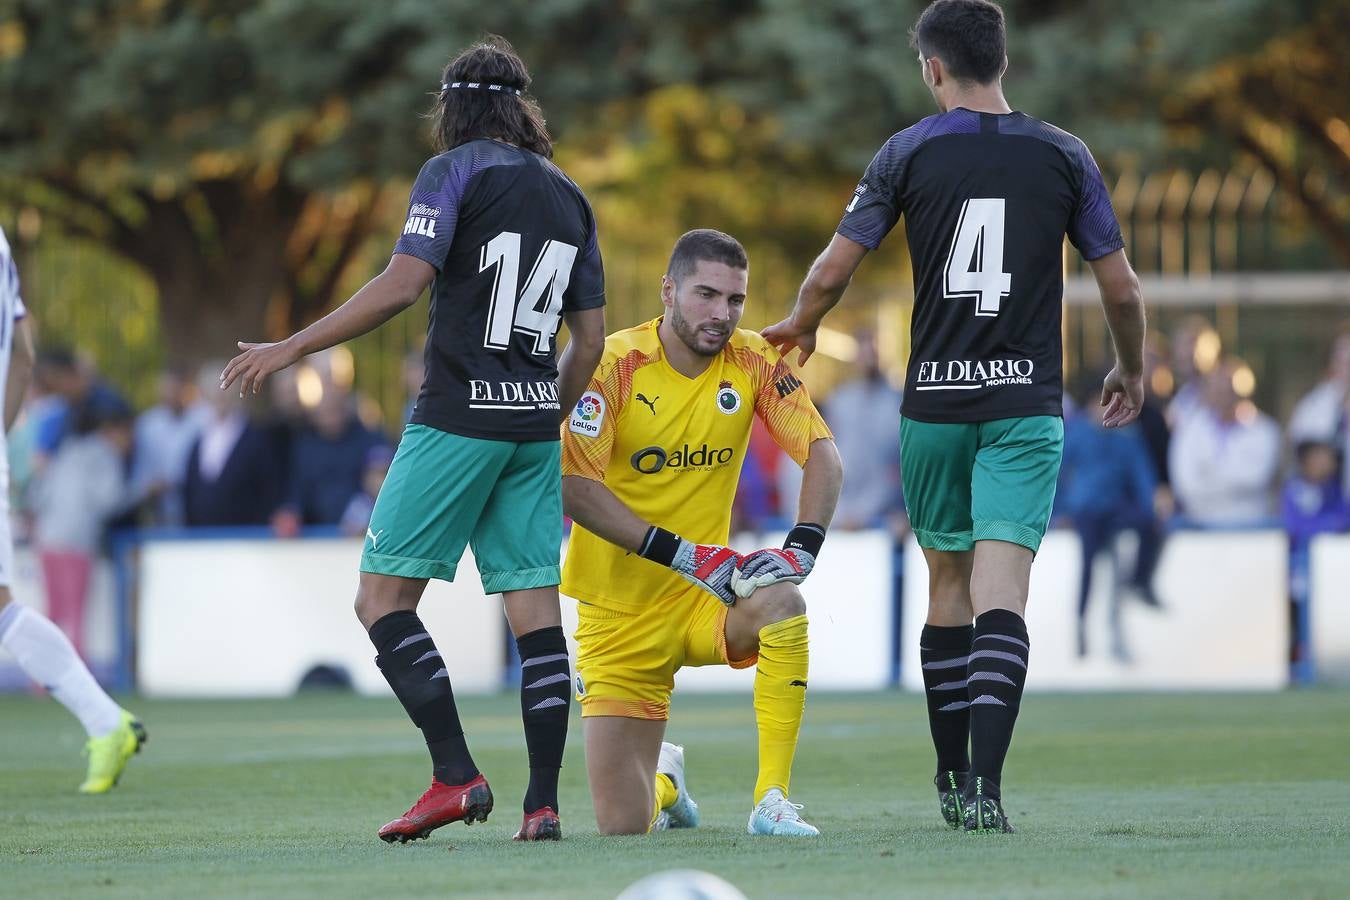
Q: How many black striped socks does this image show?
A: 4